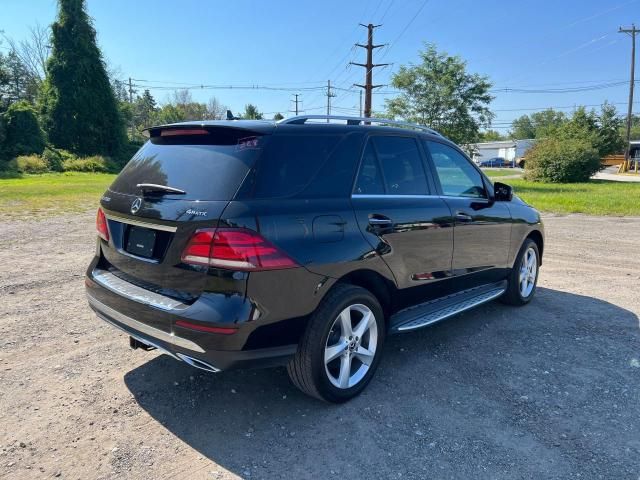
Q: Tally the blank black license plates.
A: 1